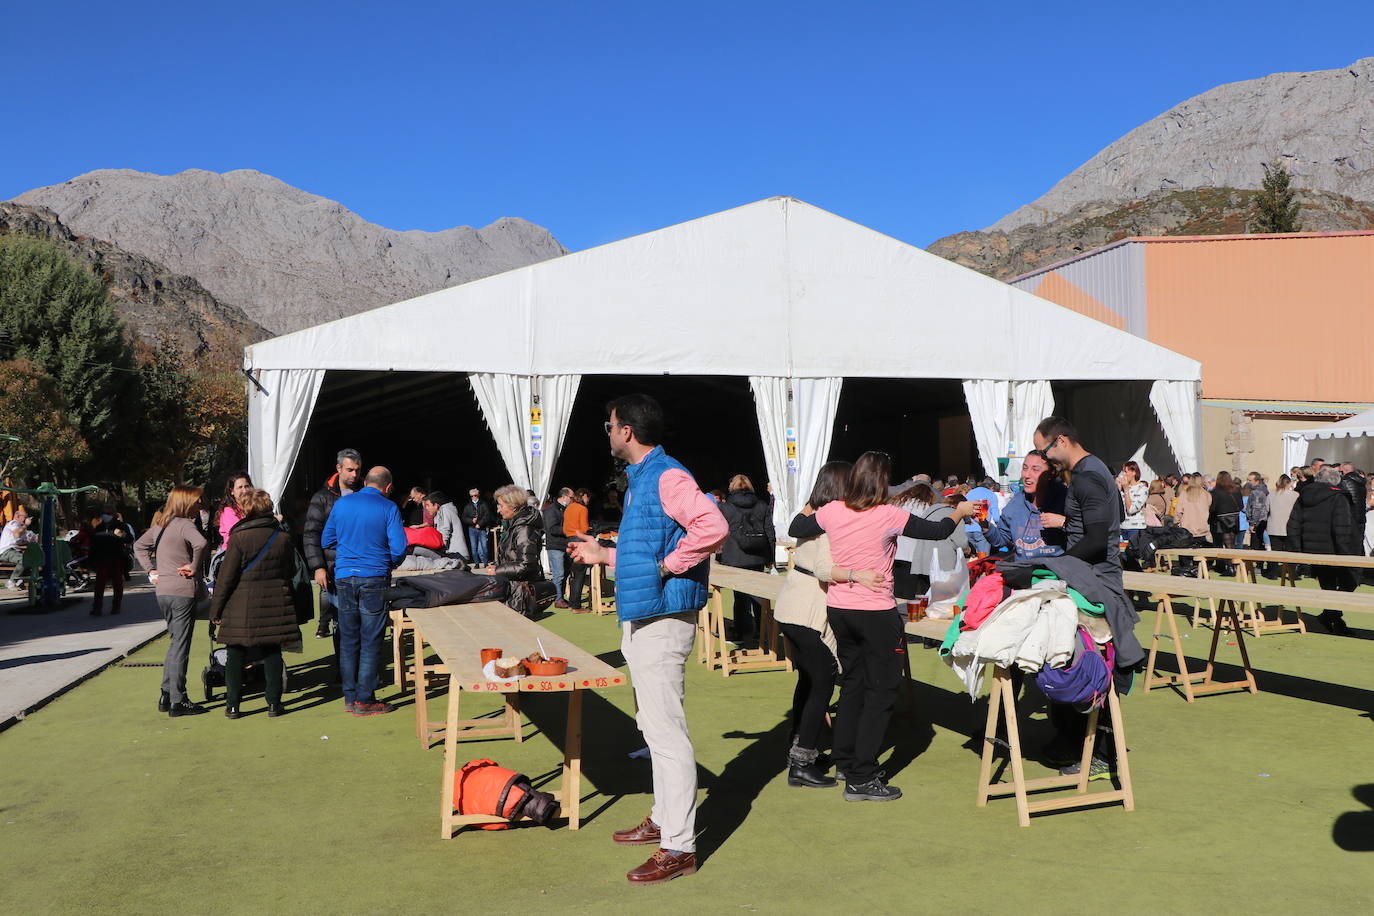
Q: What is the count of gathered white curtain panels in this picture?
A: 8